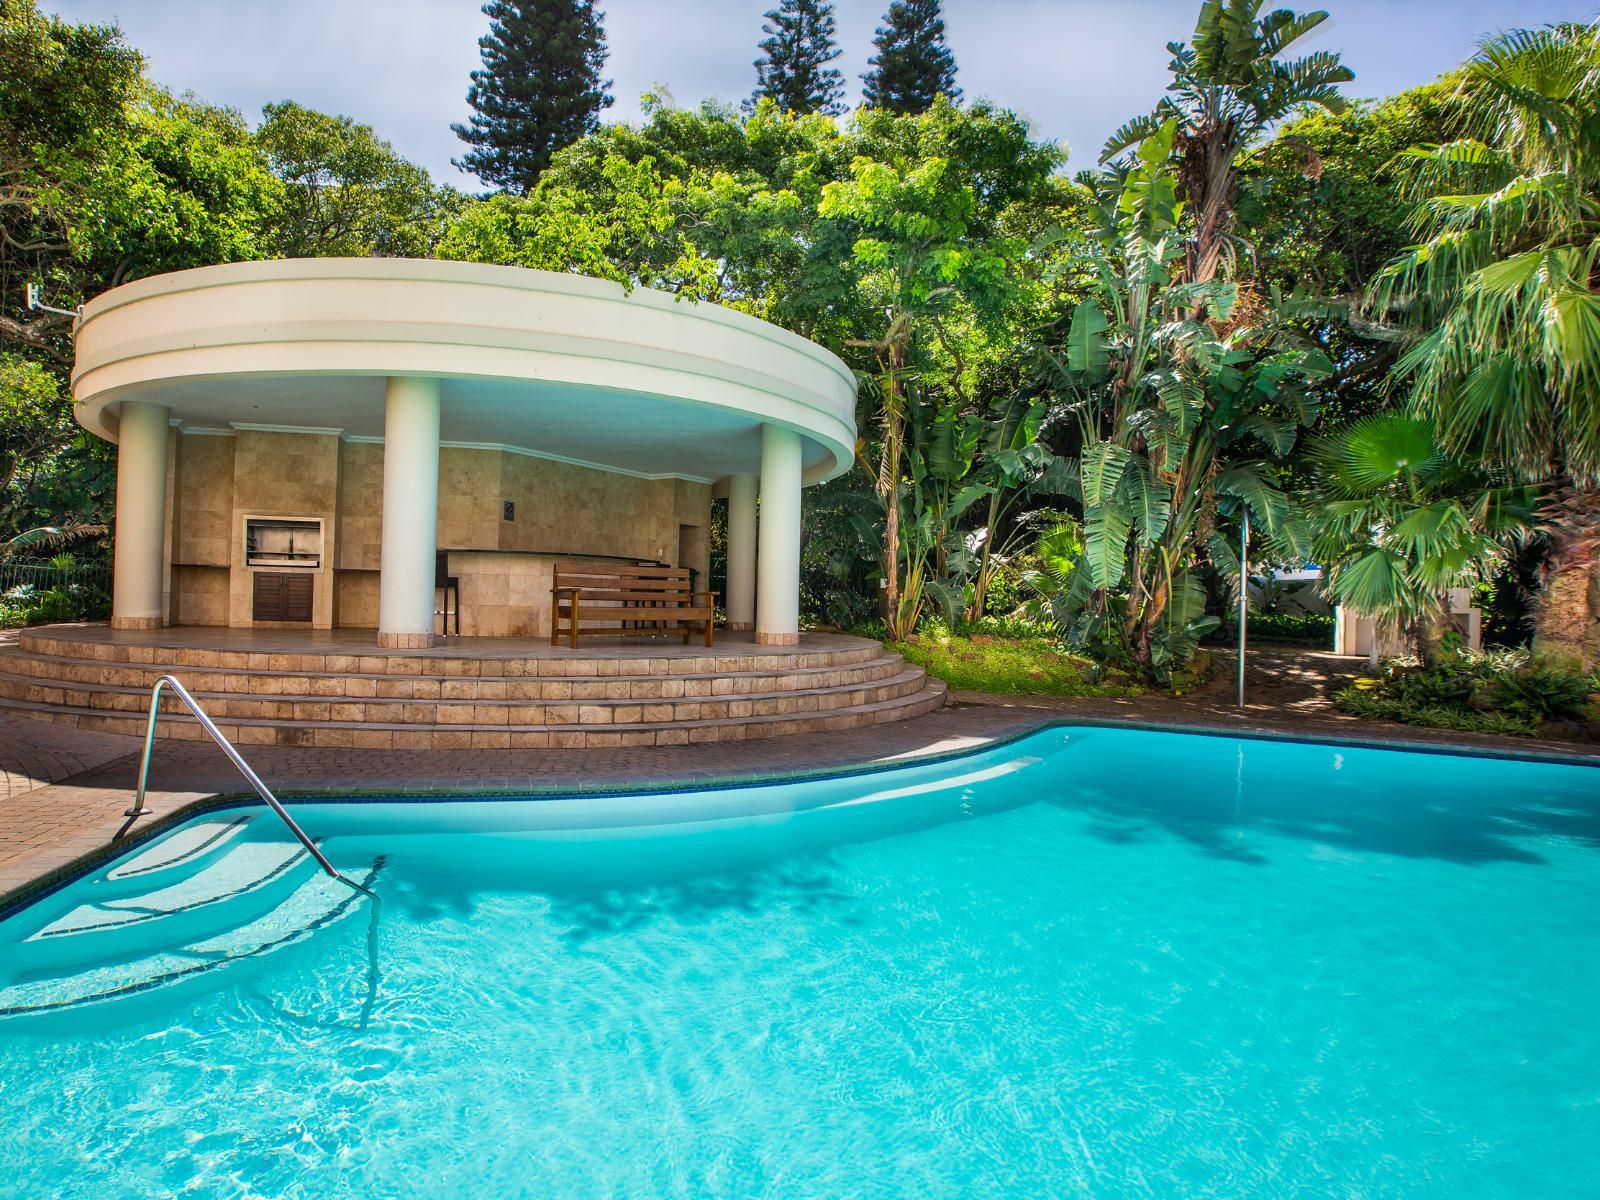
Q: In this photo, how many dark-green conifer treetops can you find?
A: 3